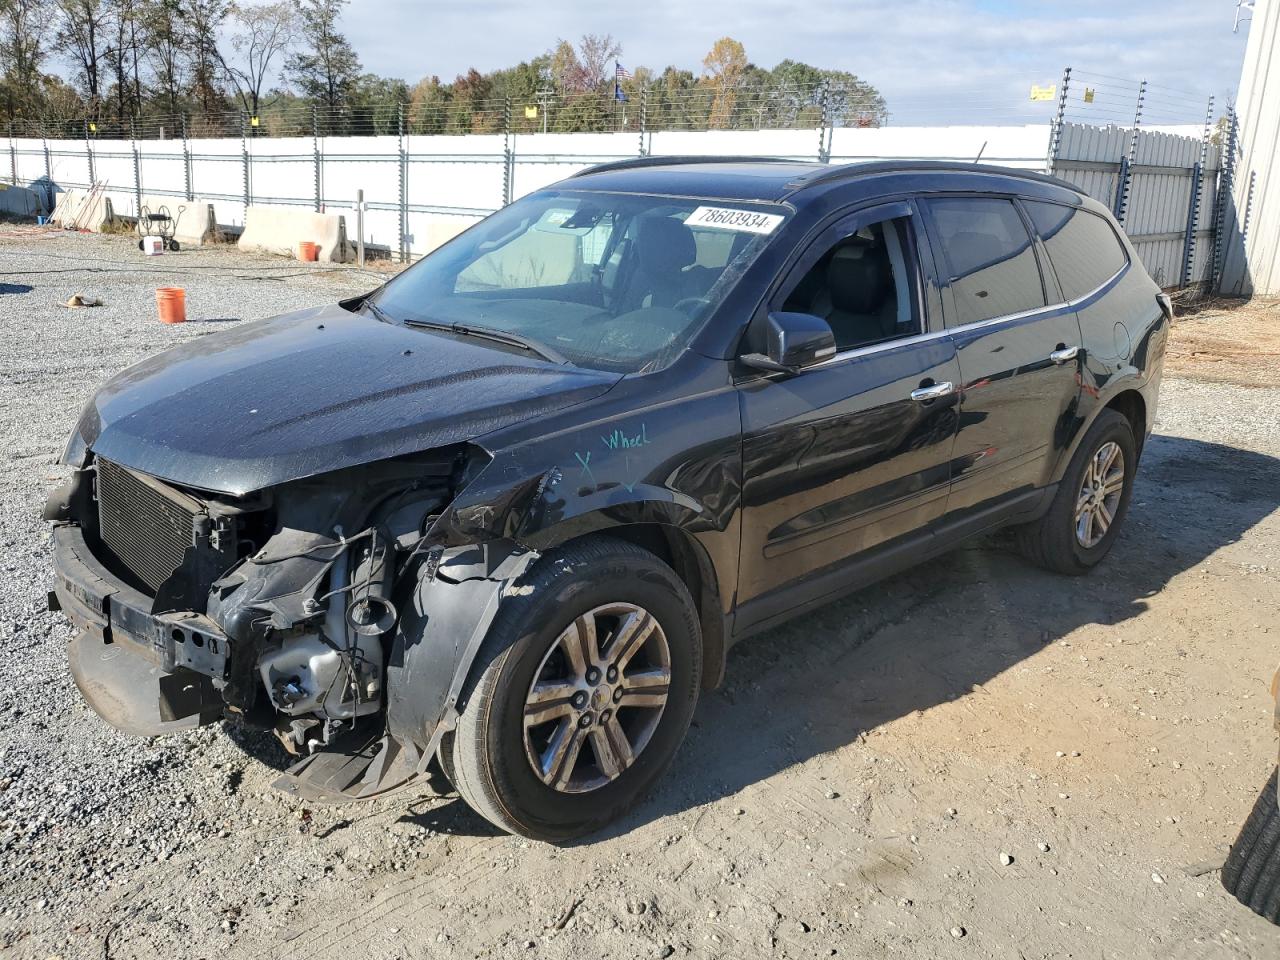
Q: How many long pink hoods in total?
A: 0